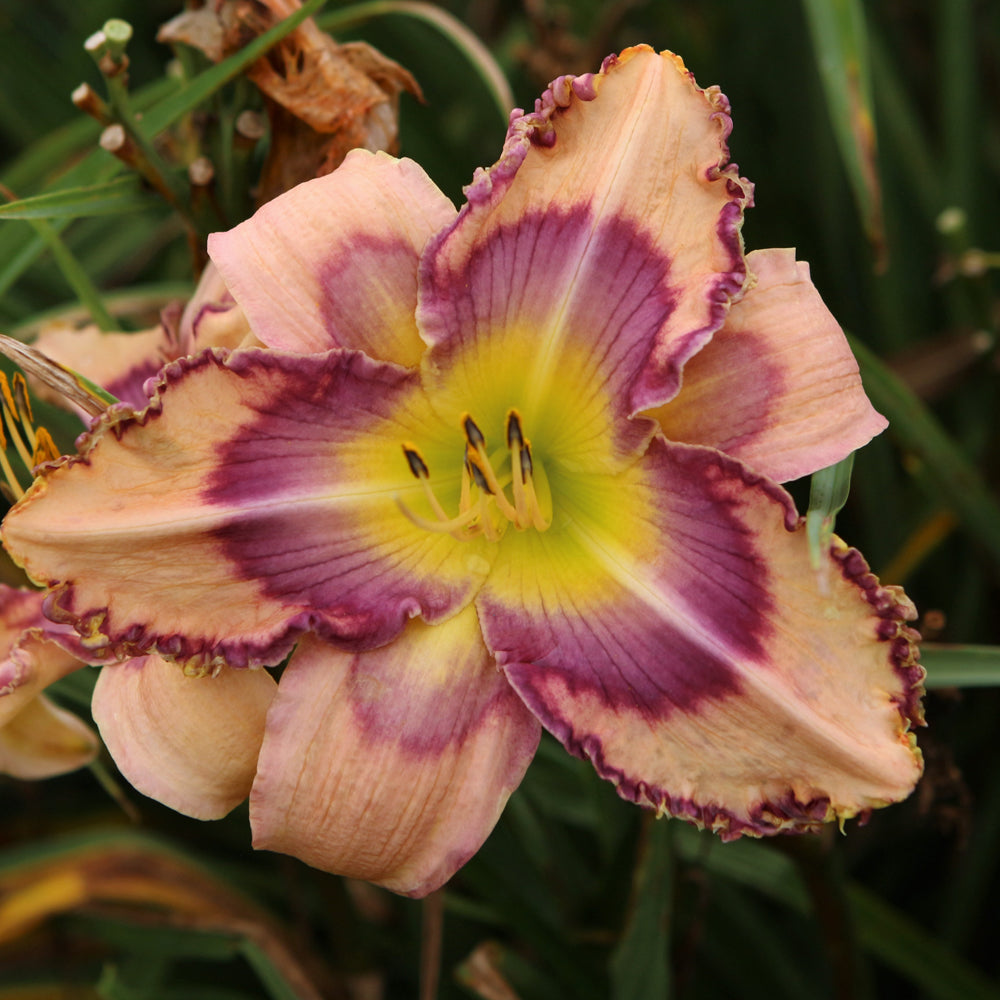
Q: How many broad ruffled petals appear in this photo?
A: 3